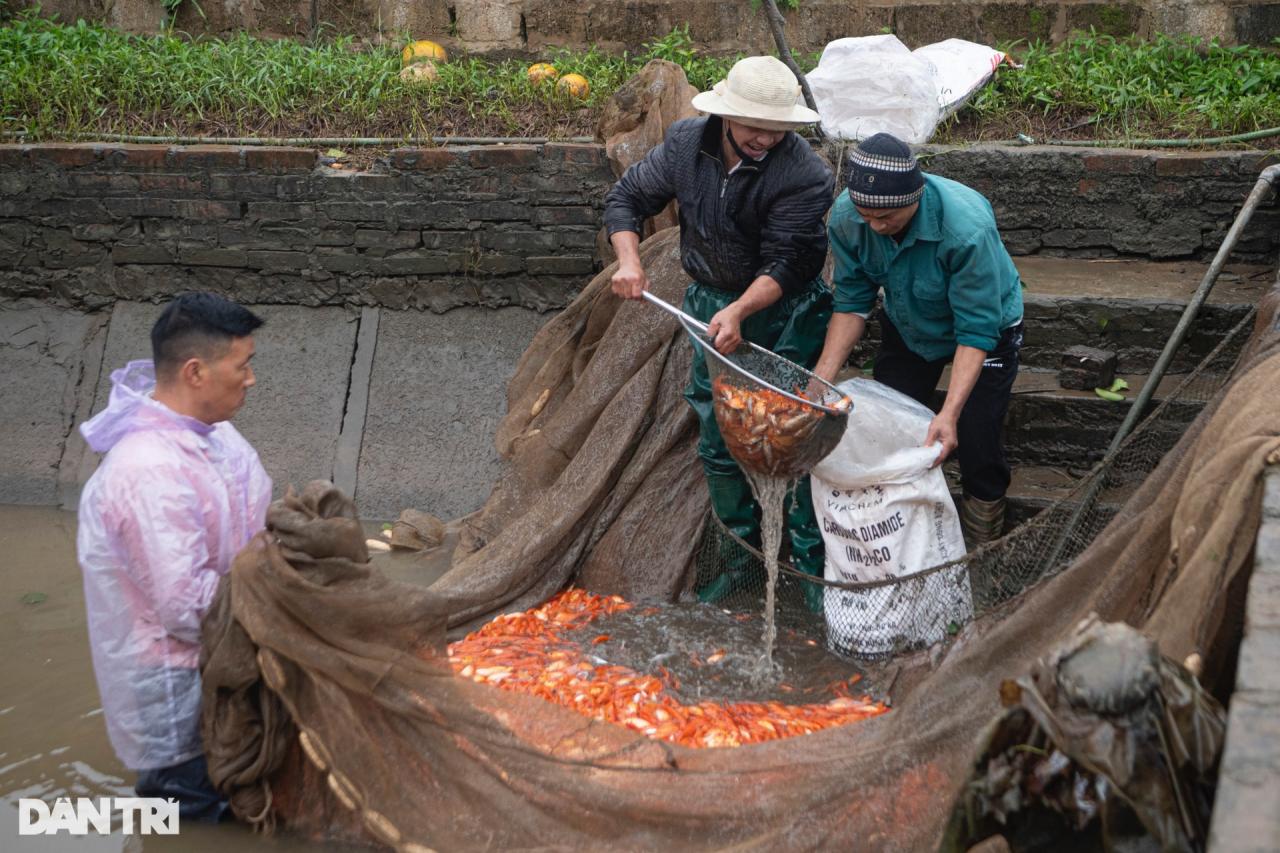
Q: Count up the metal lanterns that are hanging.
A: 0